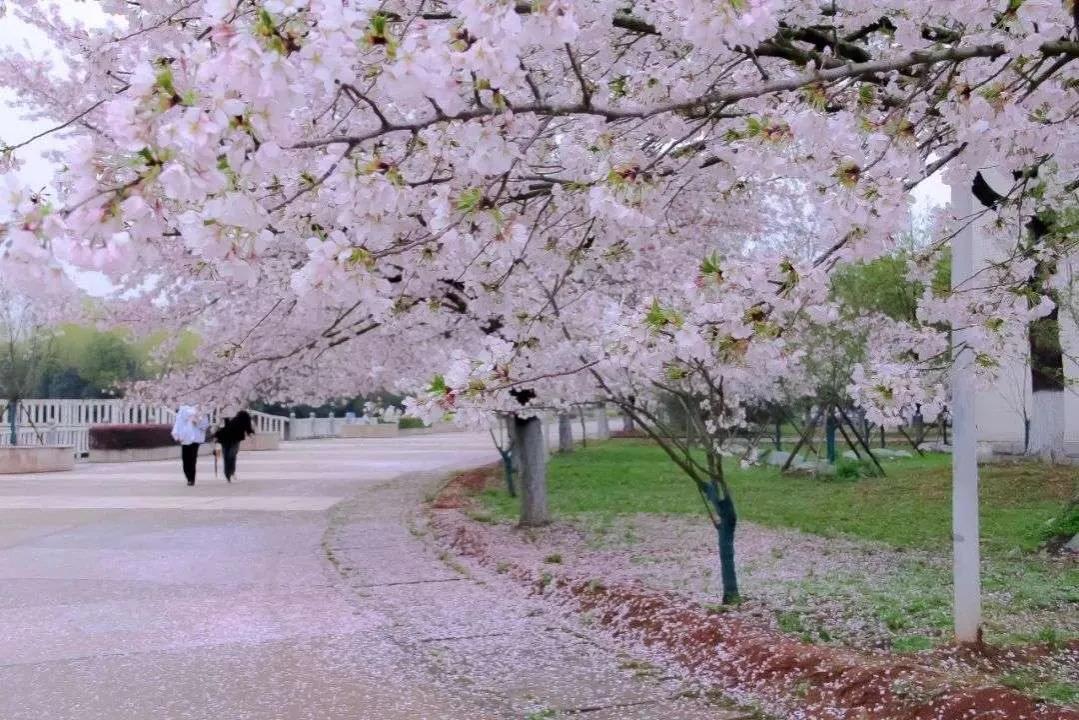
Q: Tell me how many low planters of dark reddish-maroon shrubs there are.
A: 1